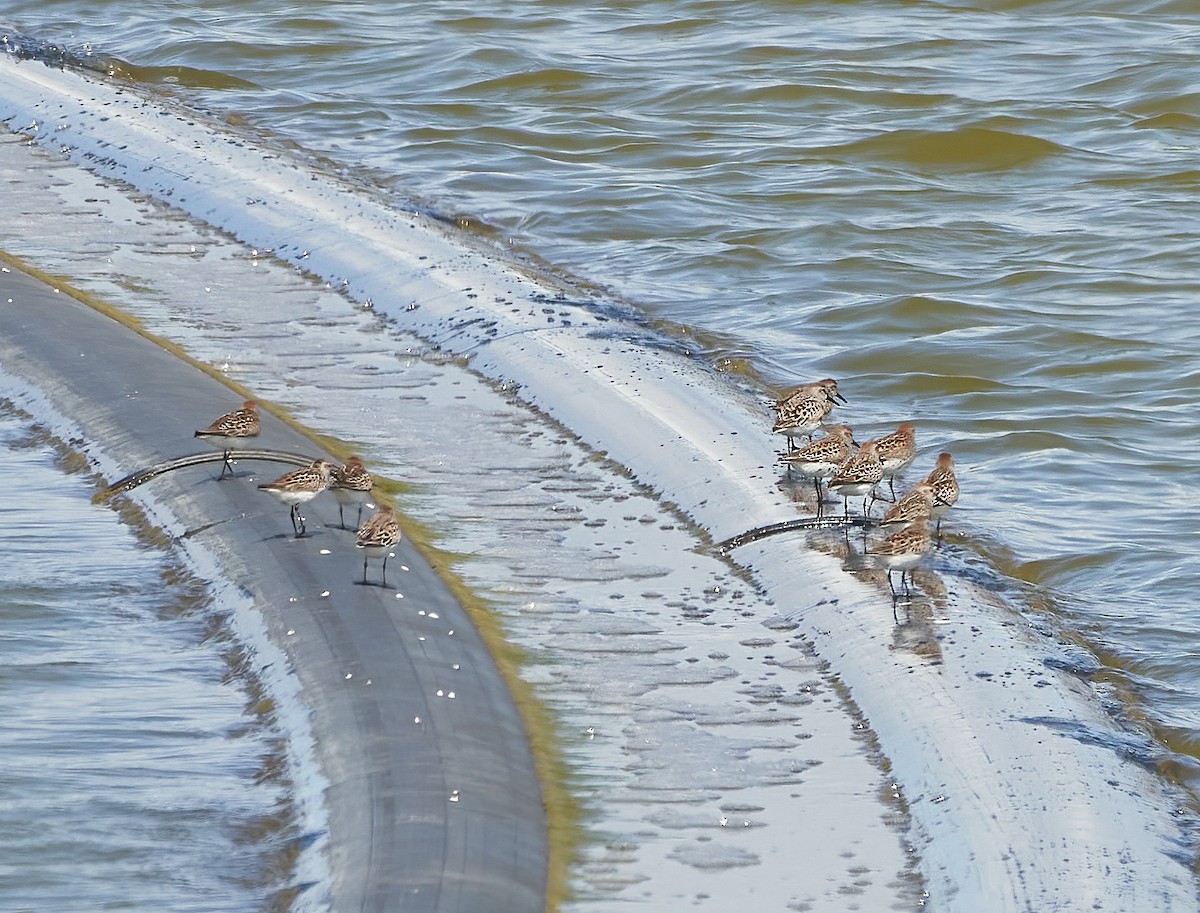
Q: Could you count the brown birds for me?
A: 12